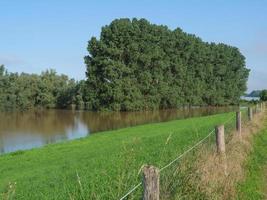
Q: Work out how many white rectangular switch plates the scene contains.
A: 0